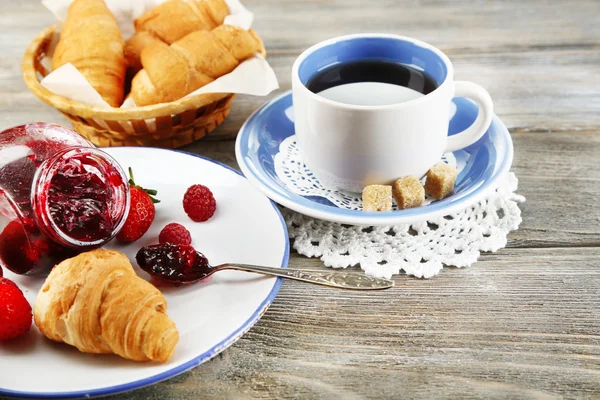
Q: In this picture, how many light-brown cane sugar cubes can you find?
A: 3